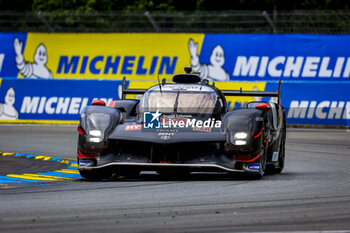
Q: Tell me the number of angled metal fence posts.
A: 3